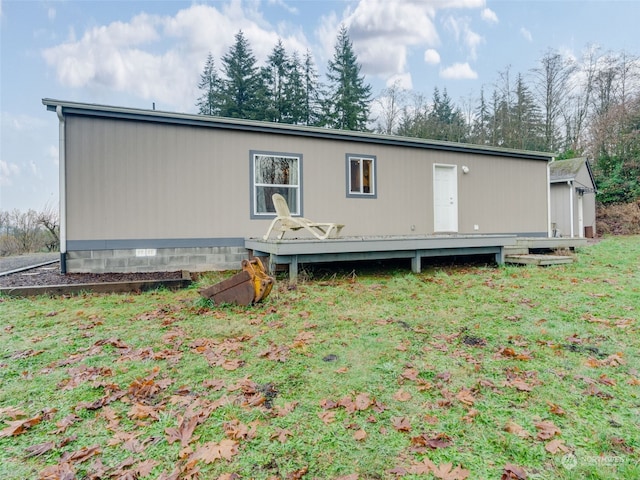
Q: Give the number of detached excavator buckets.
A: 1